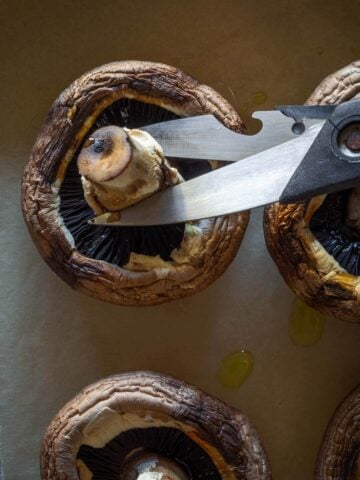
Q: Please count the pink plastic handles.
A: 0